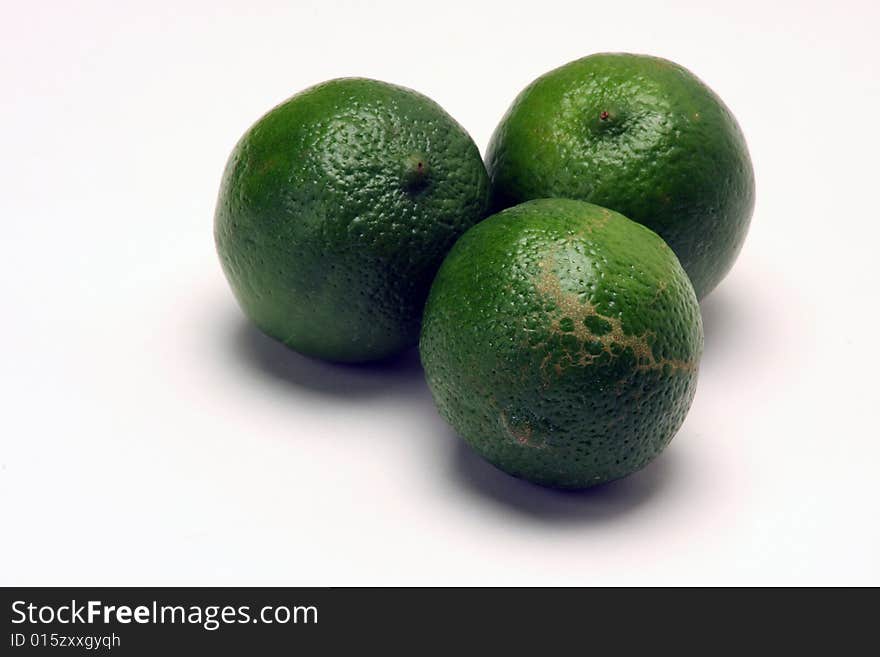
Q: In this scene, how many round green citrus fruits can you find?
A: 3